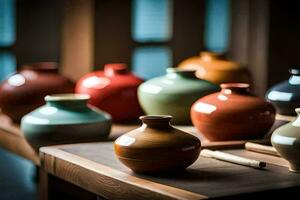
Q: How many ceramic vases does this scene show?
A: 9